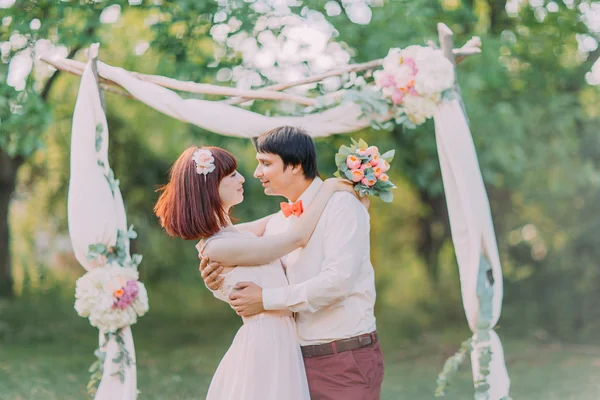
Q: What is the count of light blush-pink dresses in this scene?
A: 1